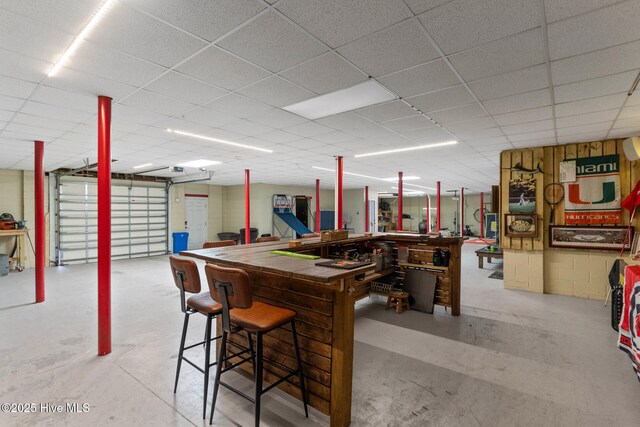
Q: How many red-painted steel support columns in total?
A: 11